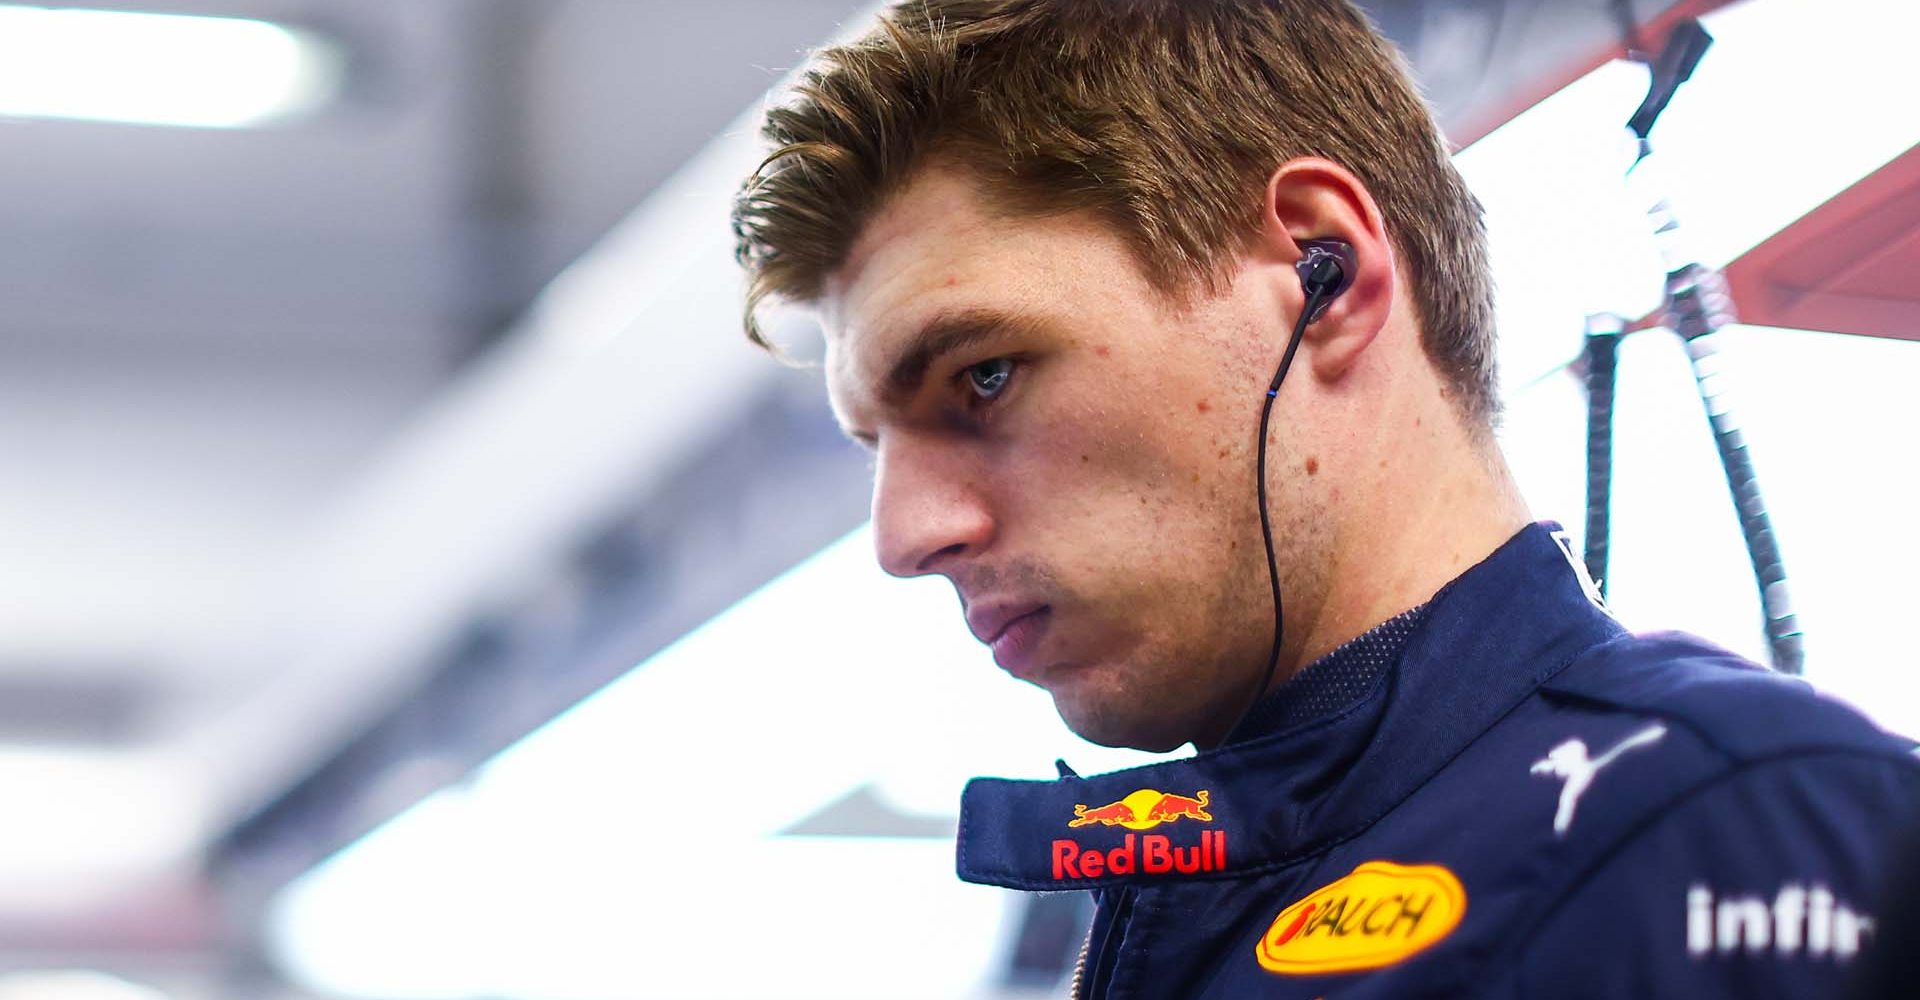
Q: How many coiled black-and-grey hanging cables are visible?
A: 2